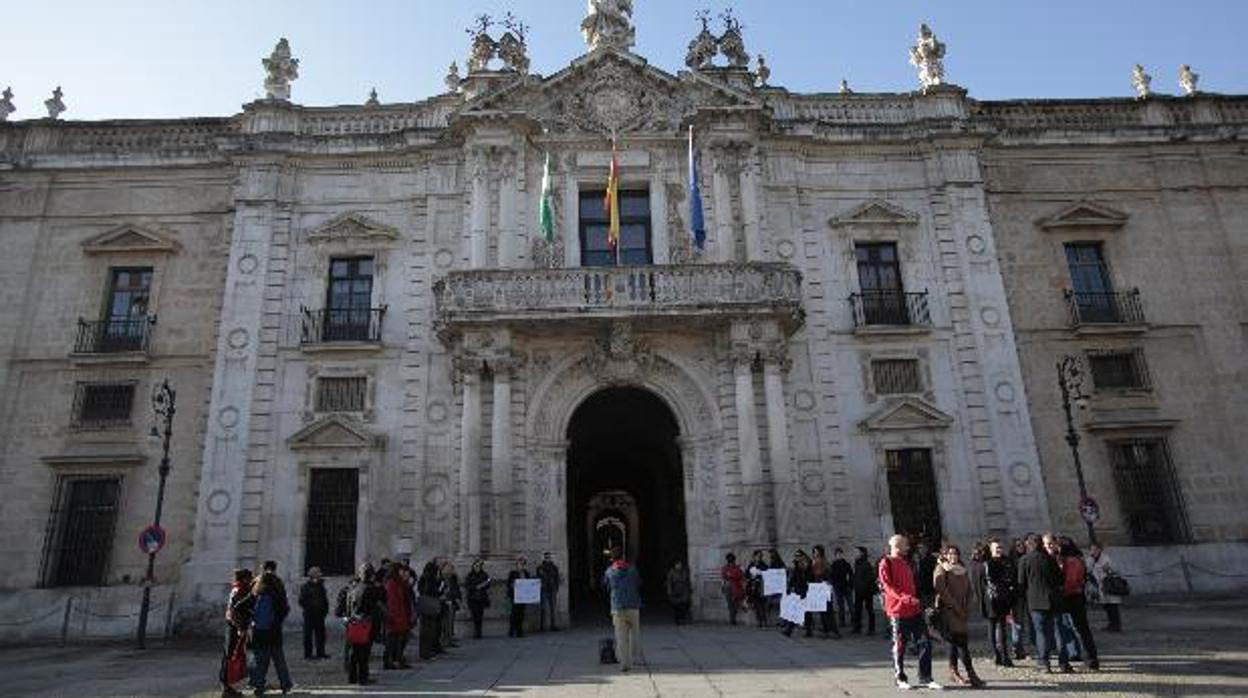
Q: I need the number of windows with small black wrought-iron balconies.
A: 4